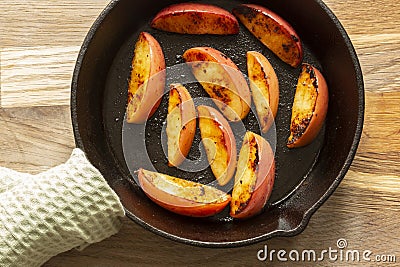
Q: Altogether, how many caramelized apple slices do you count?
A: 10